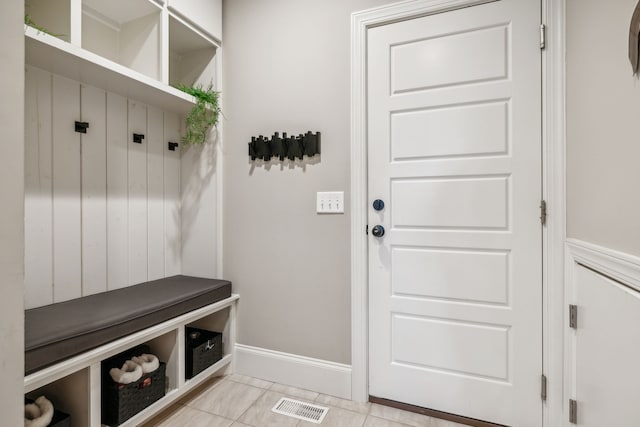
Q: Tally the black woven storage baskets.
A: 3